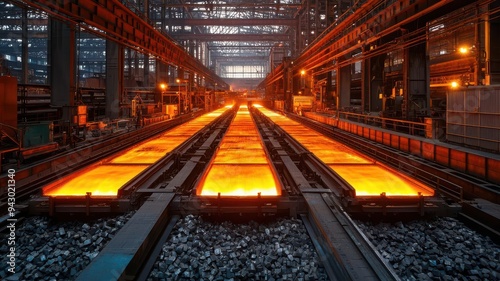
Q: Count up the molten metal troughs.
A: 3